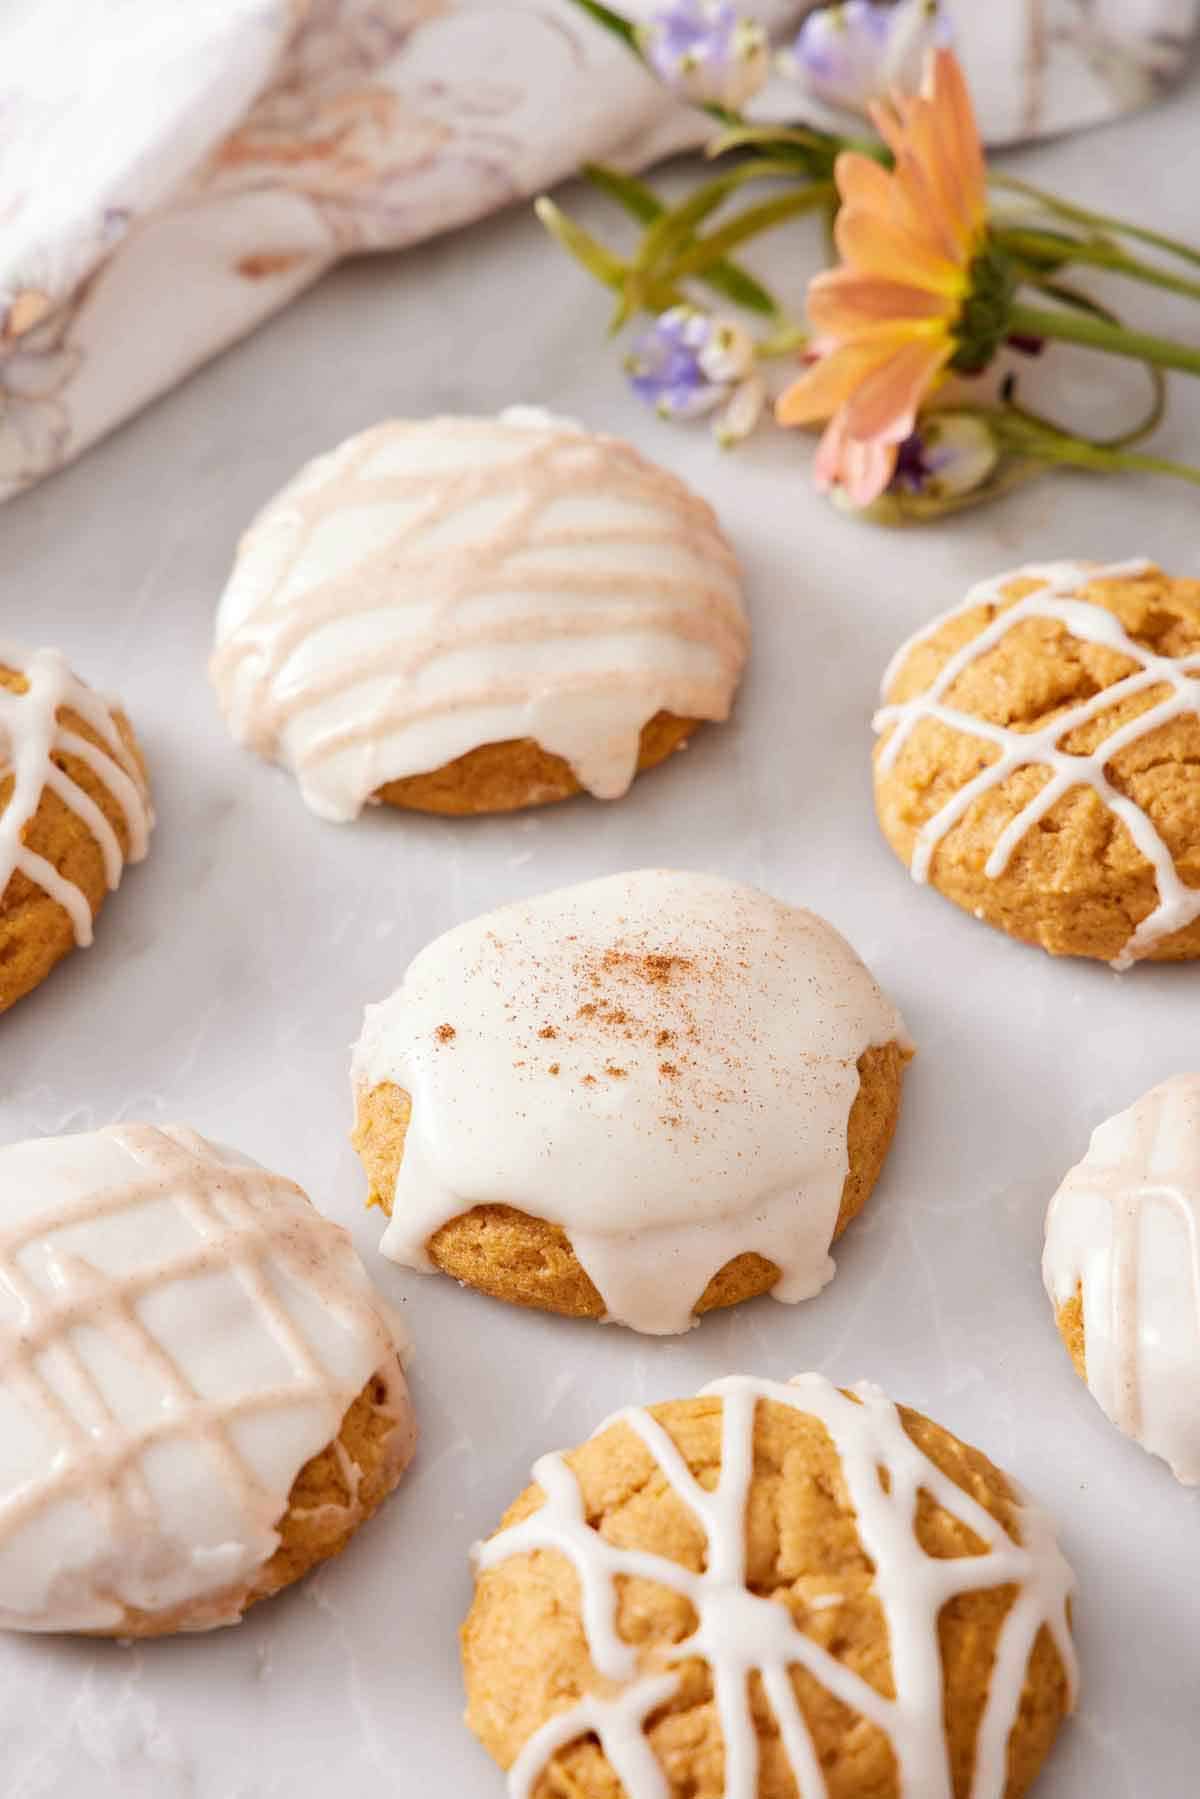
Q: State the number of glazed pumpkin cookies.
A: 7